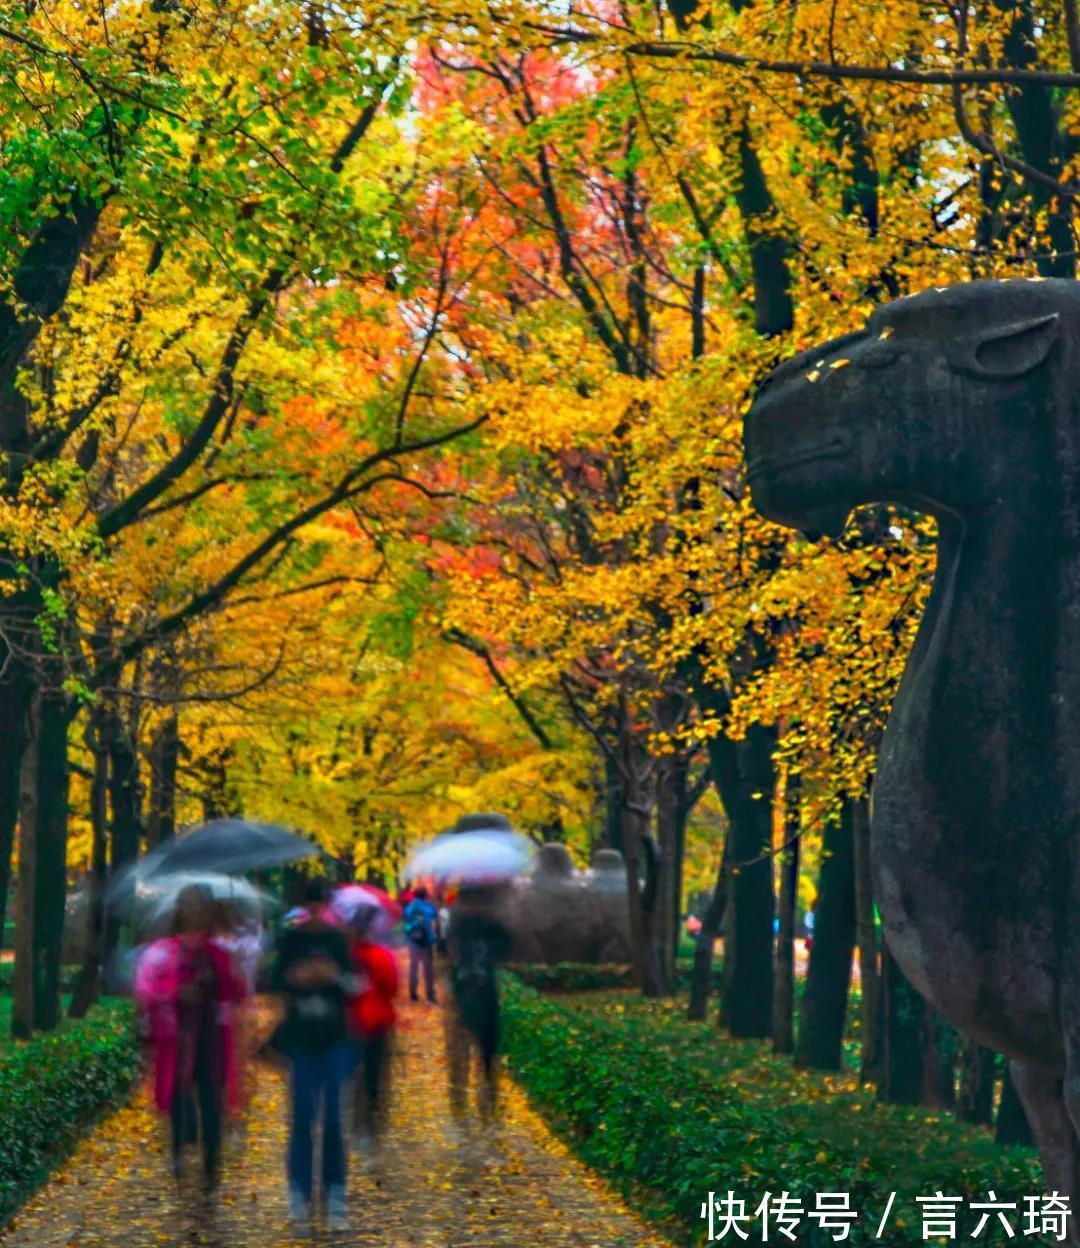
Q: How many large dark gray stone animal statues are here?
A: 2